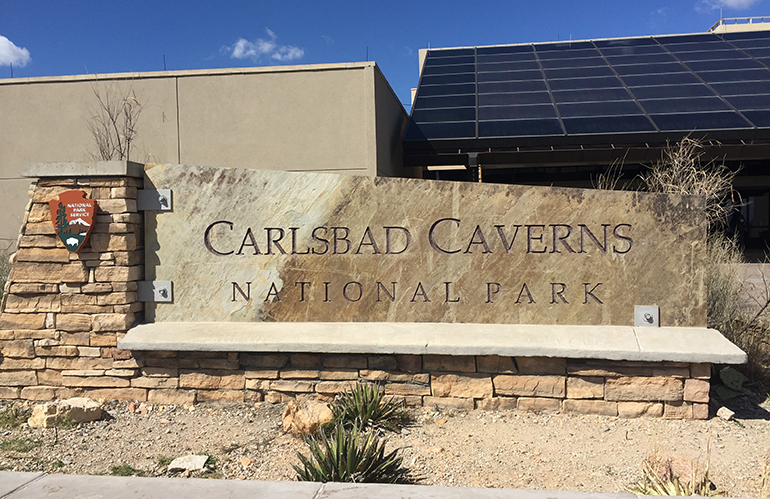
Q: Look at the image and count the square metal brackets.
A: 3